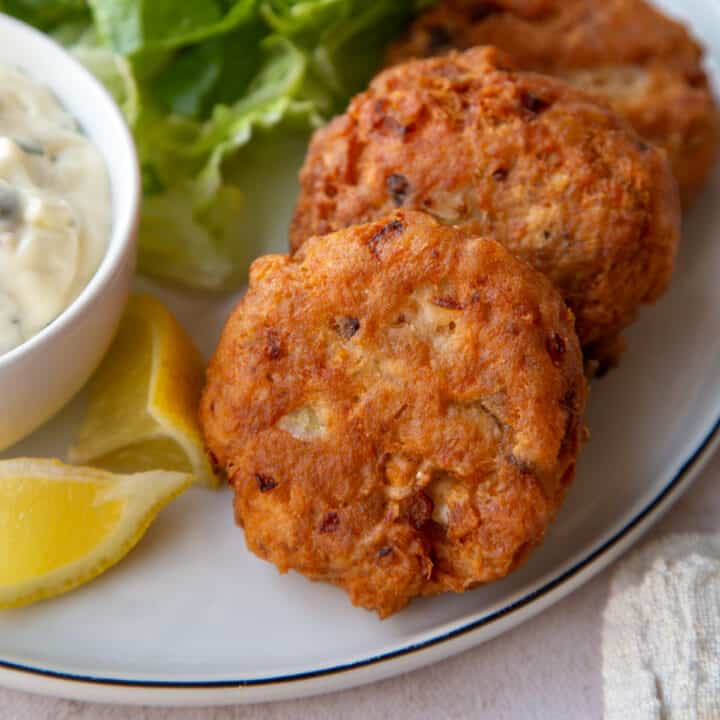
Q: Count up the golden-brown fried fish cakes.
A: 3